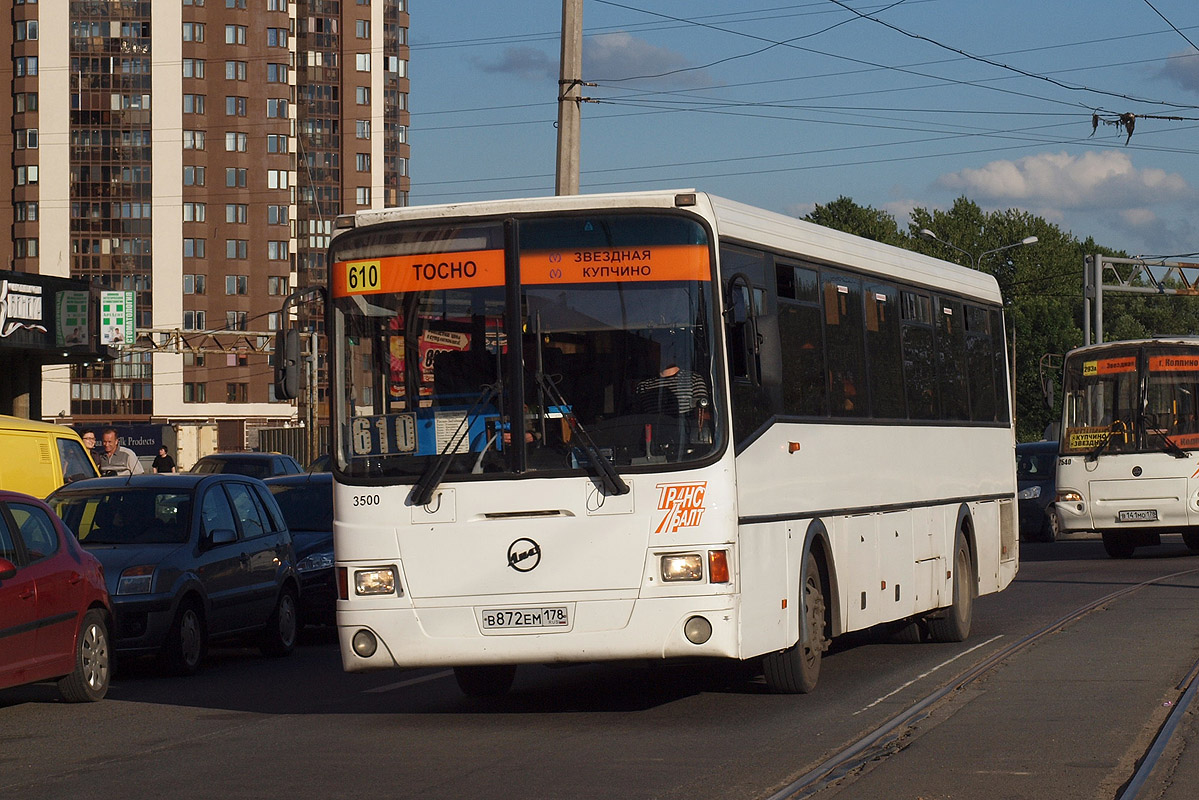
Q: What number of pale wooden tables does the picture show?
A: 0